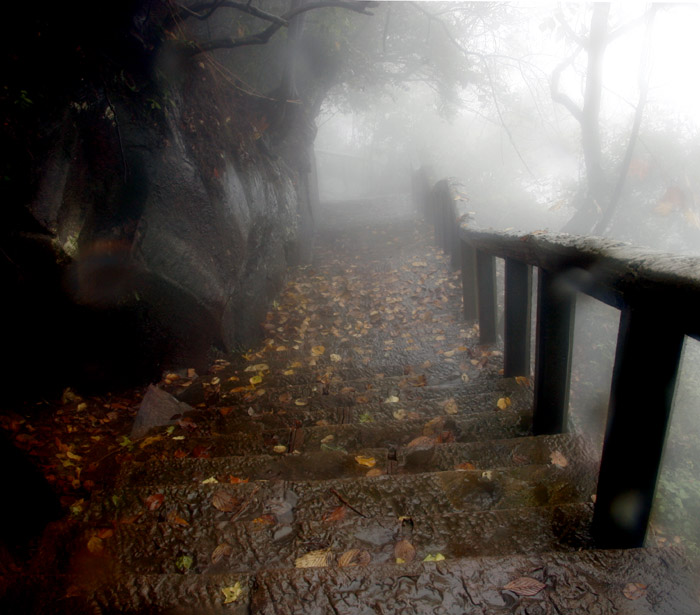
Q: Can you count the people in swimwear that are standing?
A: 0